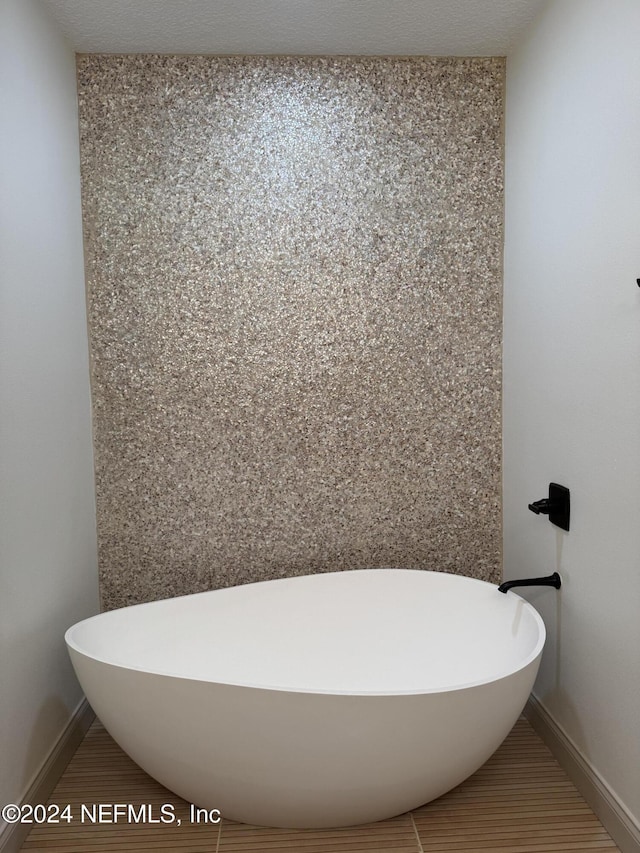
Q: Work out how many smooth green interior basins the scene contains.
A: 0